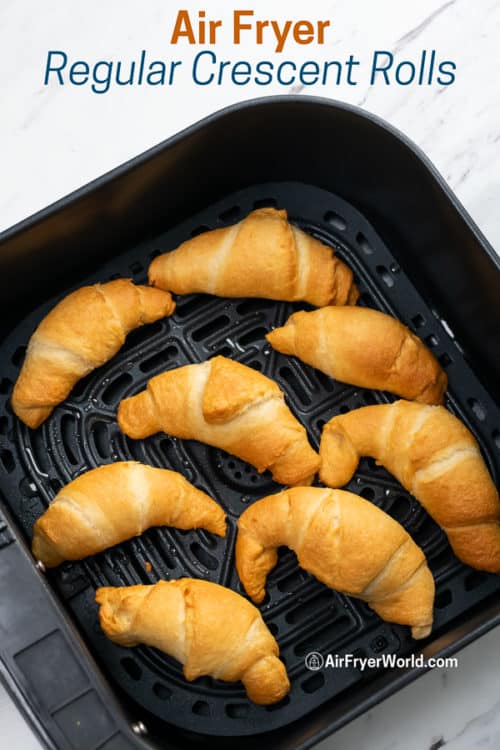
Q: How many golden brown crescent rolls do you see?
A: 8